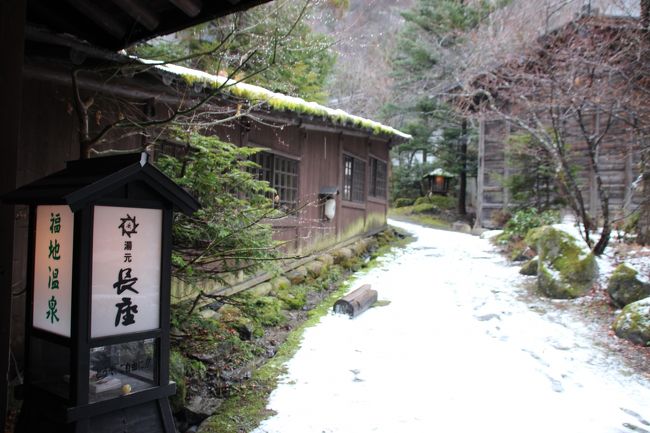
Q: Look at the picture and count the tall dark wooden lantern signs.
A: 1